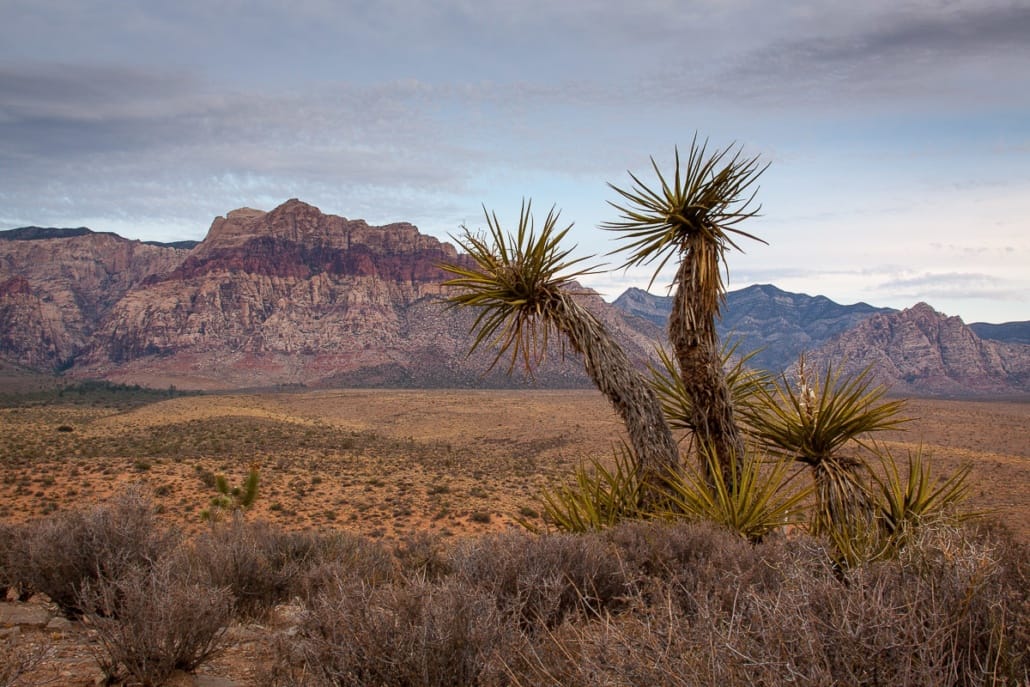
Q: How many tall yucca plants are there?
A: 2